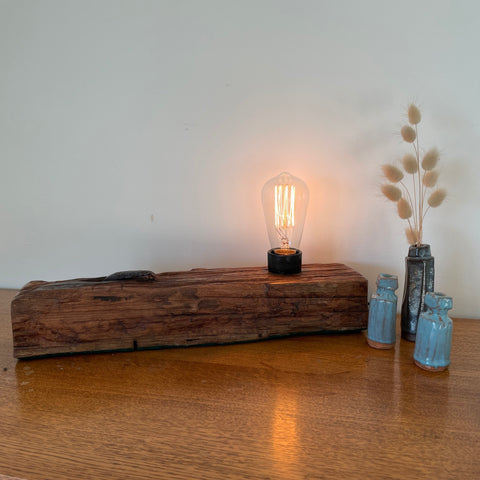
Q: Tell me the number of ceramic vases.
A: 3